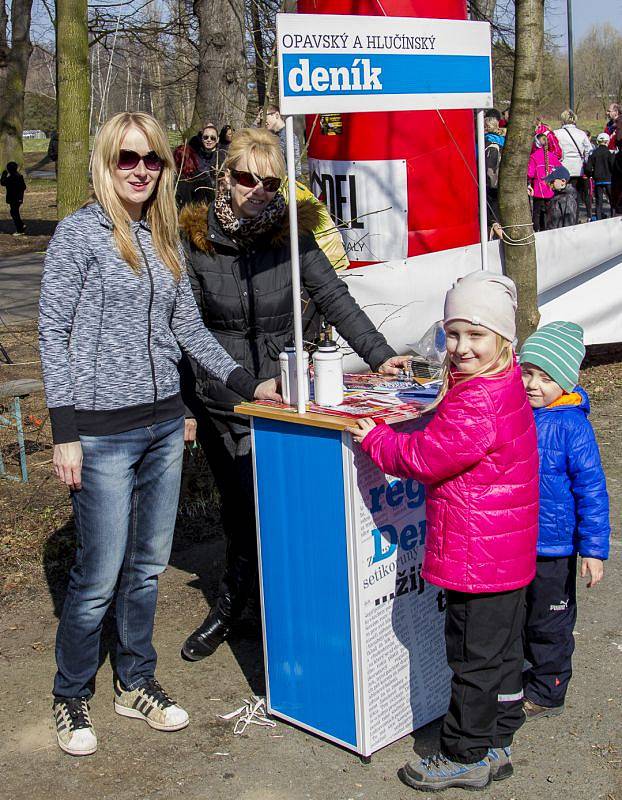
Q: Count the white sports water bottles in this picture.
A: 2